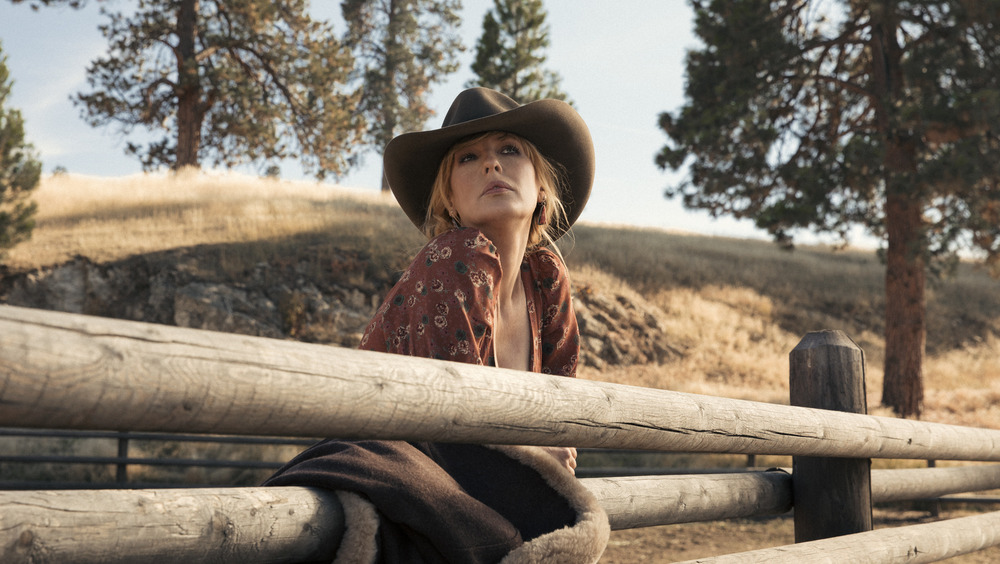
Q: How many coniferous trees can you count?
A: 5